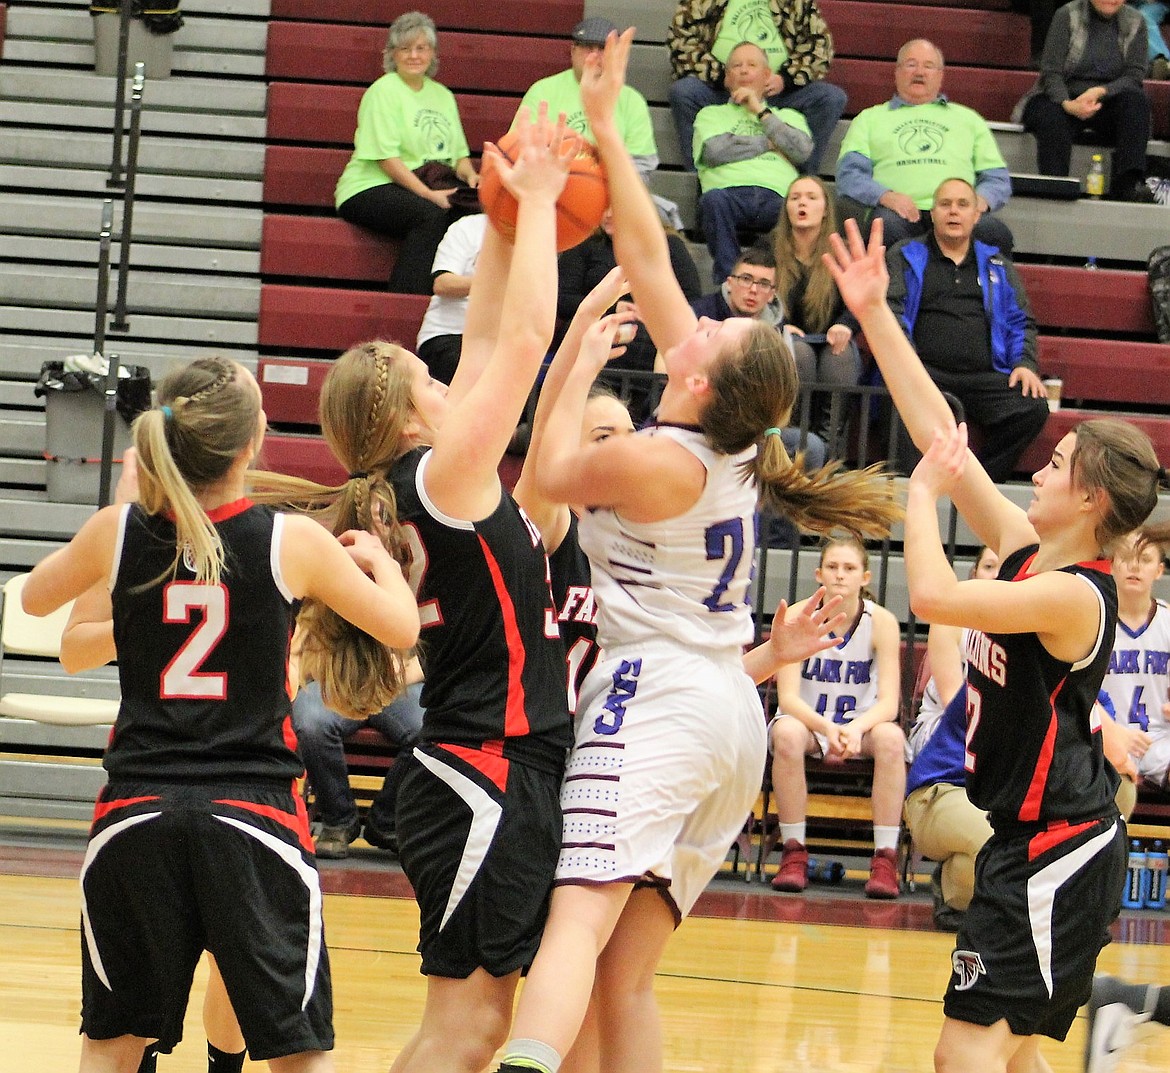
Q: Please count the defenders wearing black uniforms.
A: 4